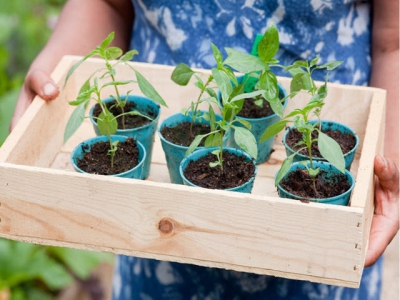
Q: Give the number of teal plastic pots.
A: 7